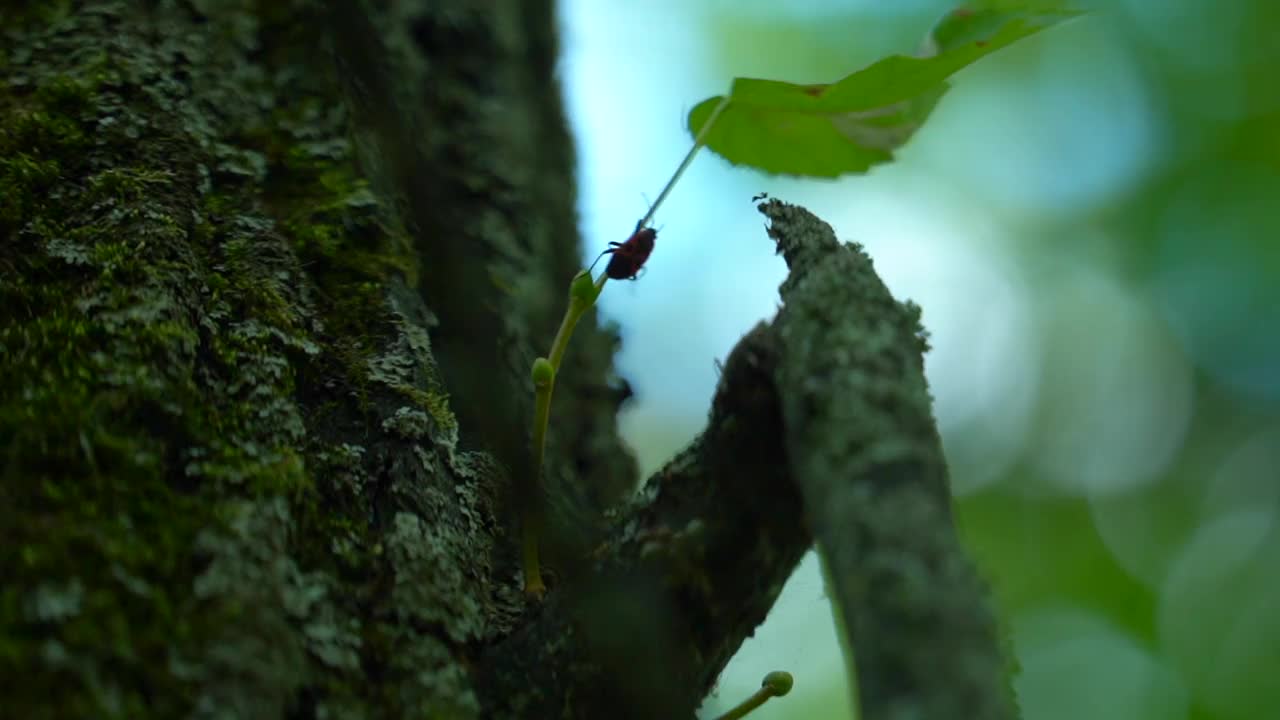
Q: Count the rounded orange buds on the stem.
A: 0